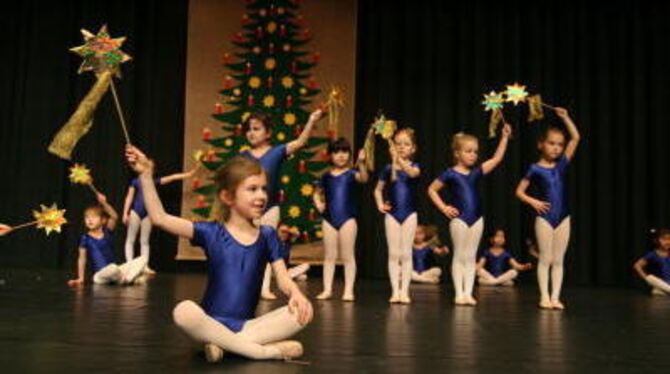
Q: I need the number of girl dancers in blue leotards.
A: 12